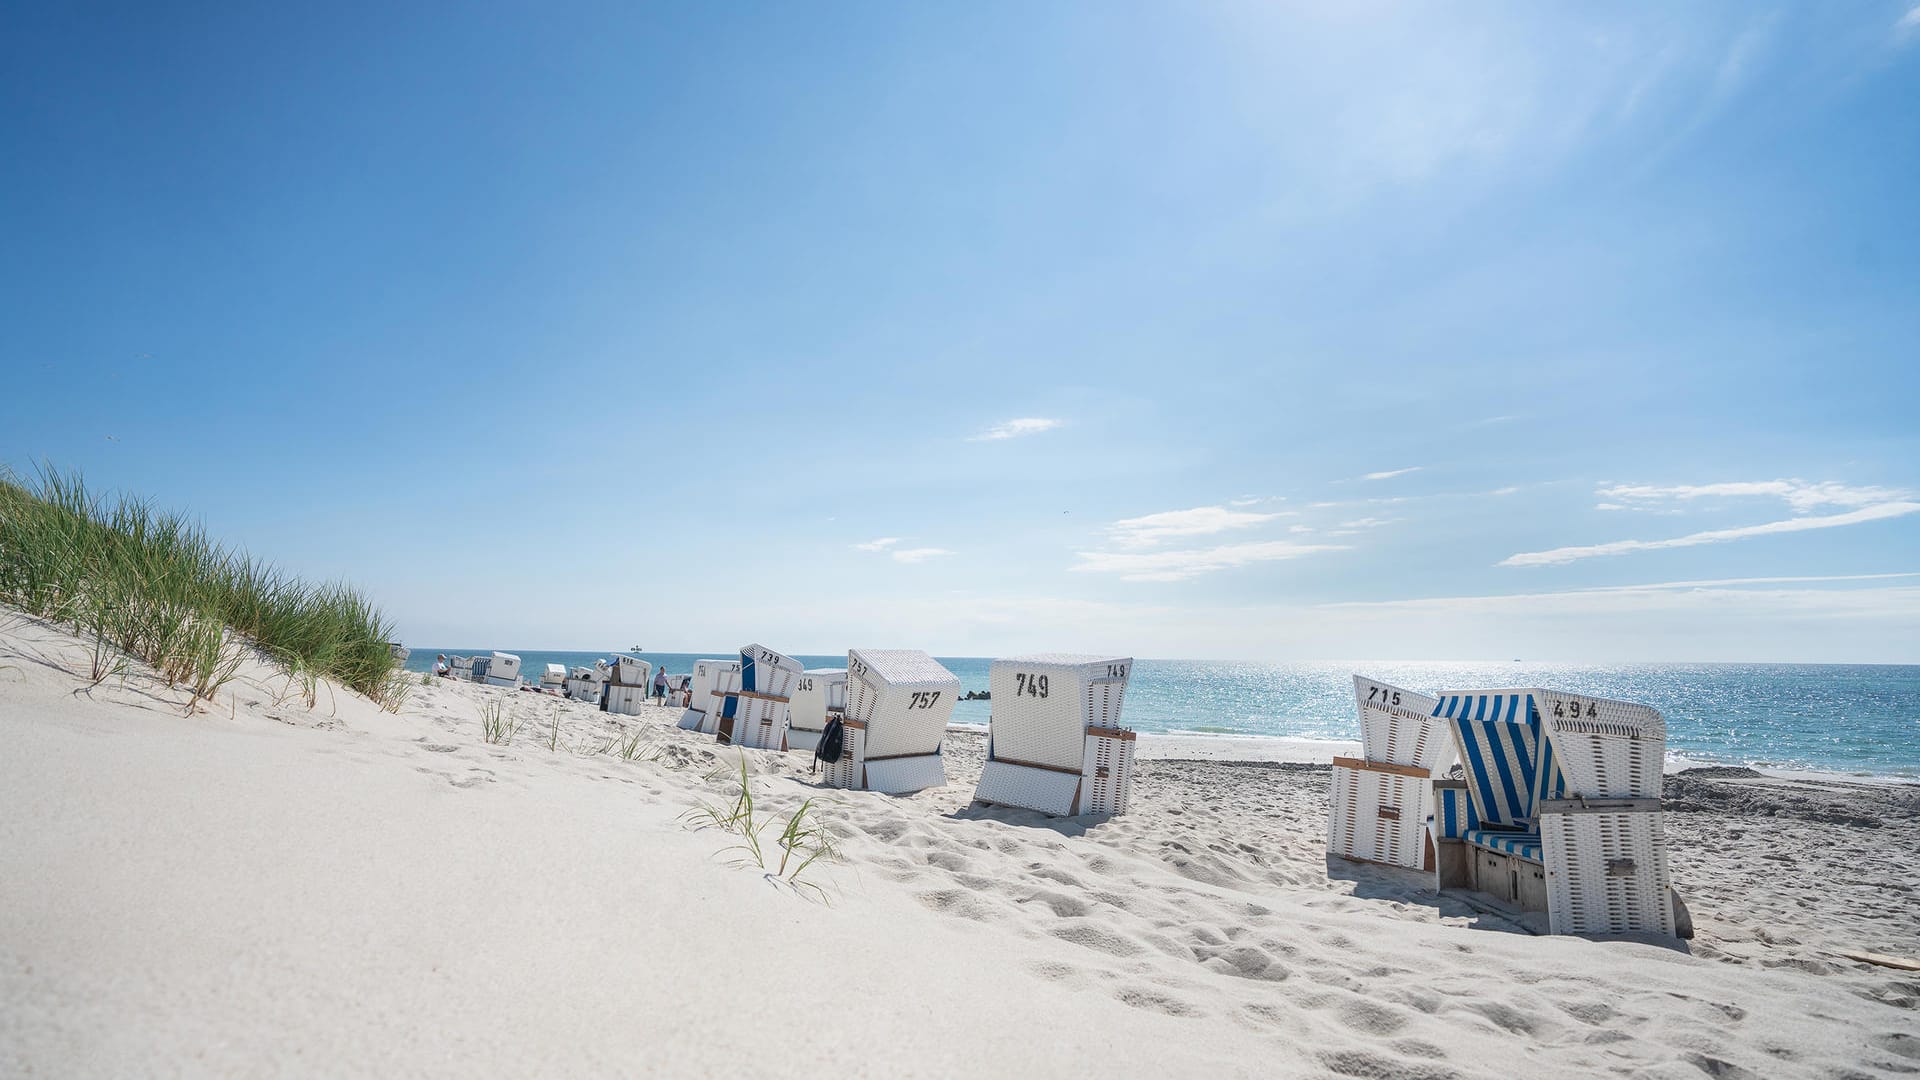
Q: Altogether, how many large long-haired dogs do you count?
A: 0